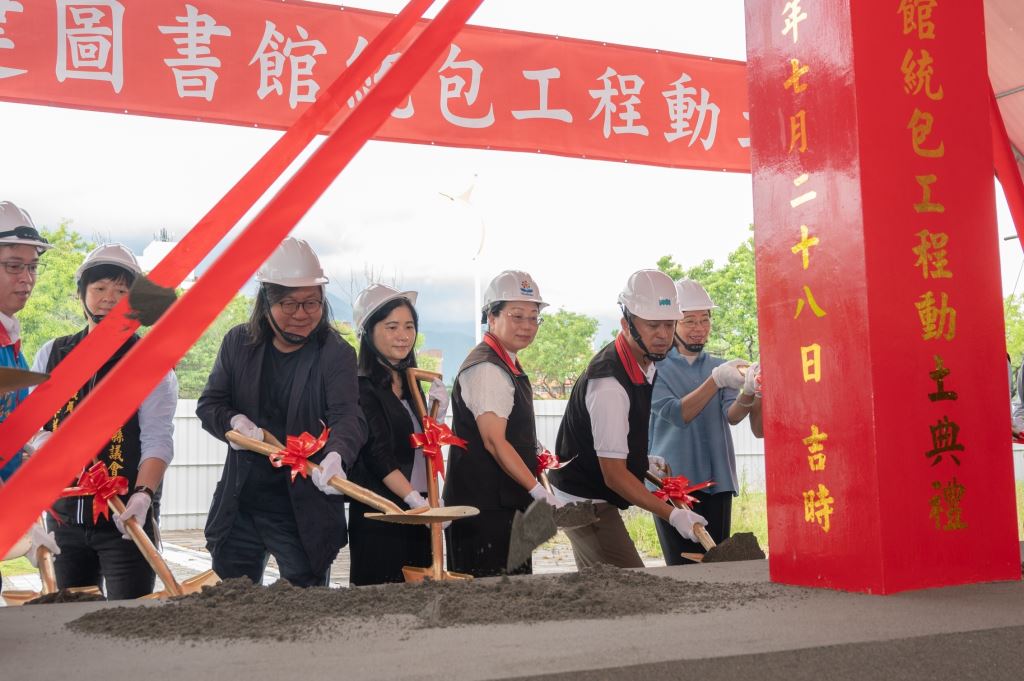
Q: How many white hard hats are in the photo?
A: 7